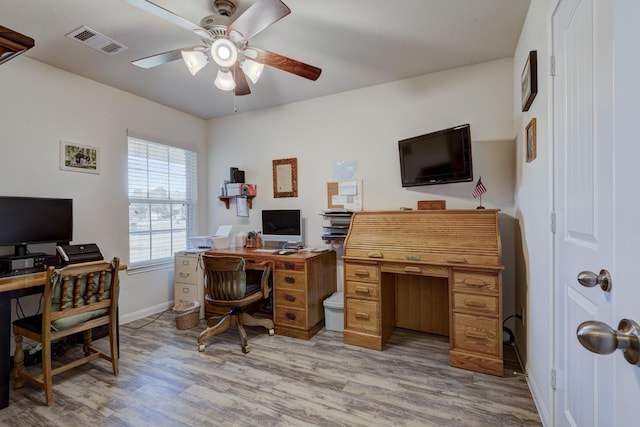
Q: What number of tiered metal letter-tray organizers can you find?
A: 1